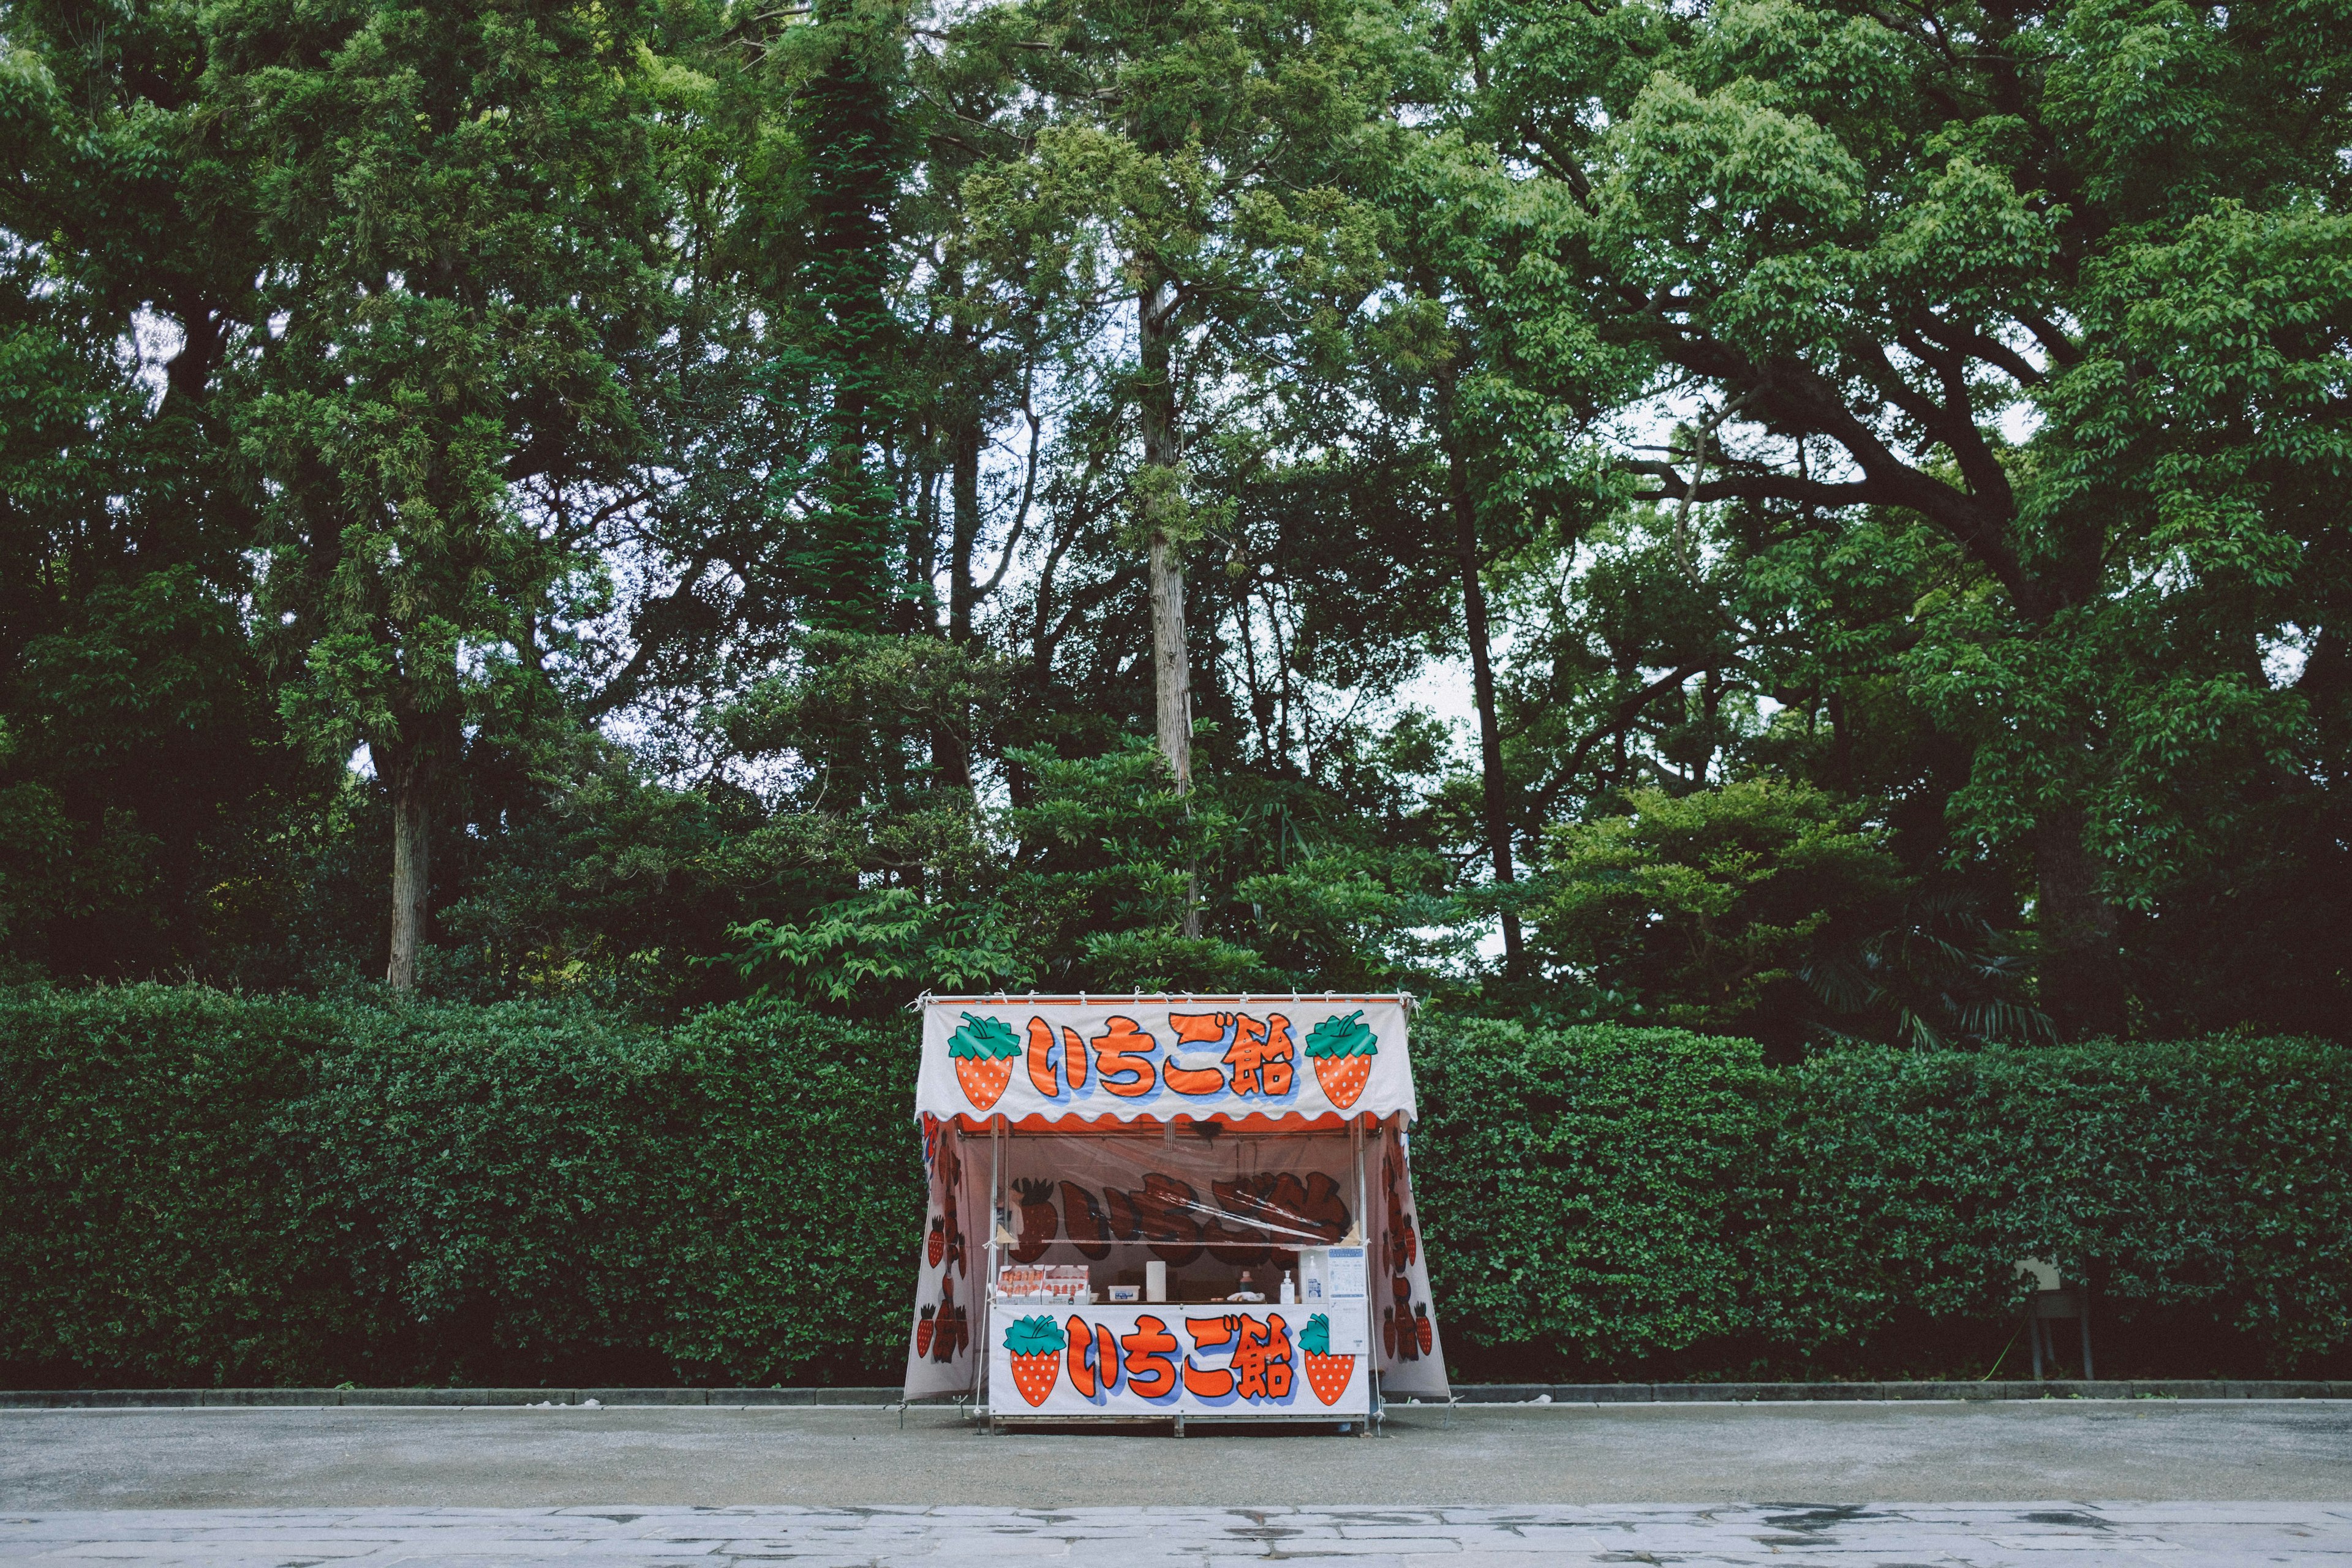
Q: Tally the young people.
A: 0